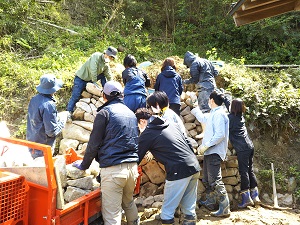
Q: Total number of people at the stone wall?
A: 10